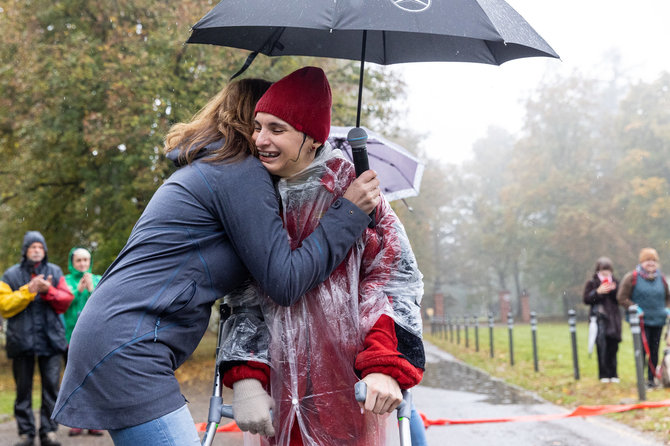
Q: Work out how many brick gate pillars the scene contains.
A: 3